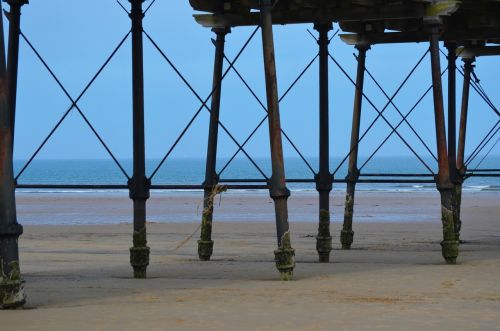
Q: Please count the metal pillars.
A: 10